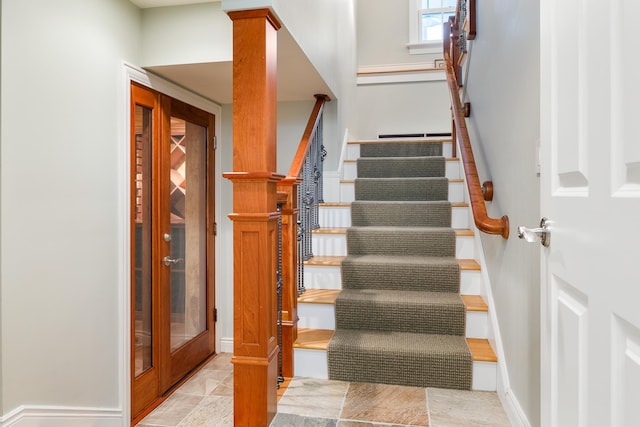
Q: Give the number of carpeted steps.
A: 8